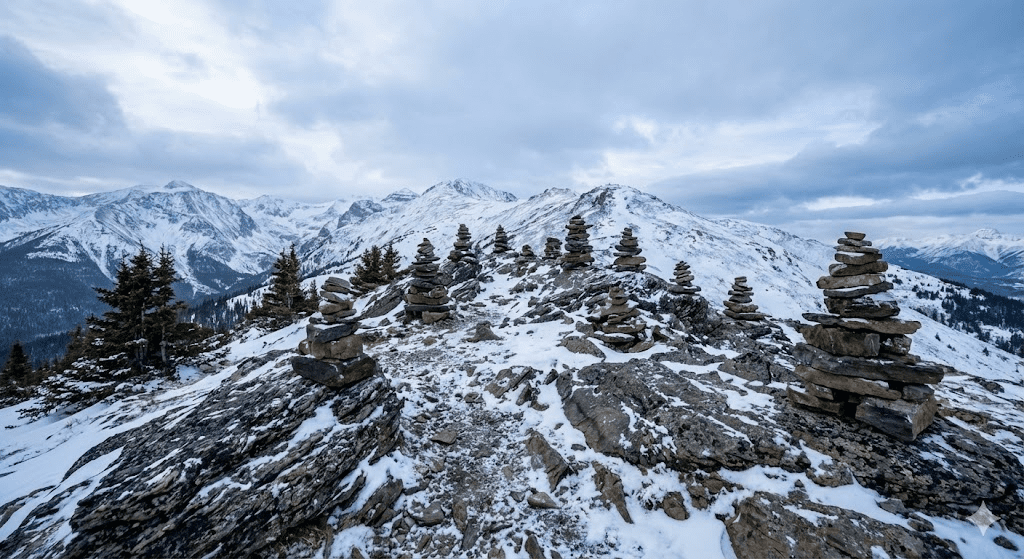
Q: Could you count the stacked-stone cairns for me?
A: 12